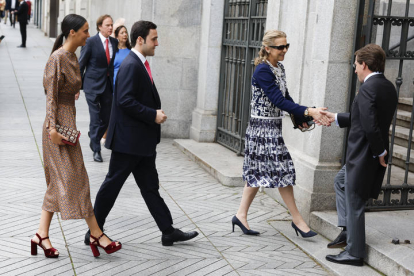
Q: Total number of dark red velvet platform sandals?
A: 2